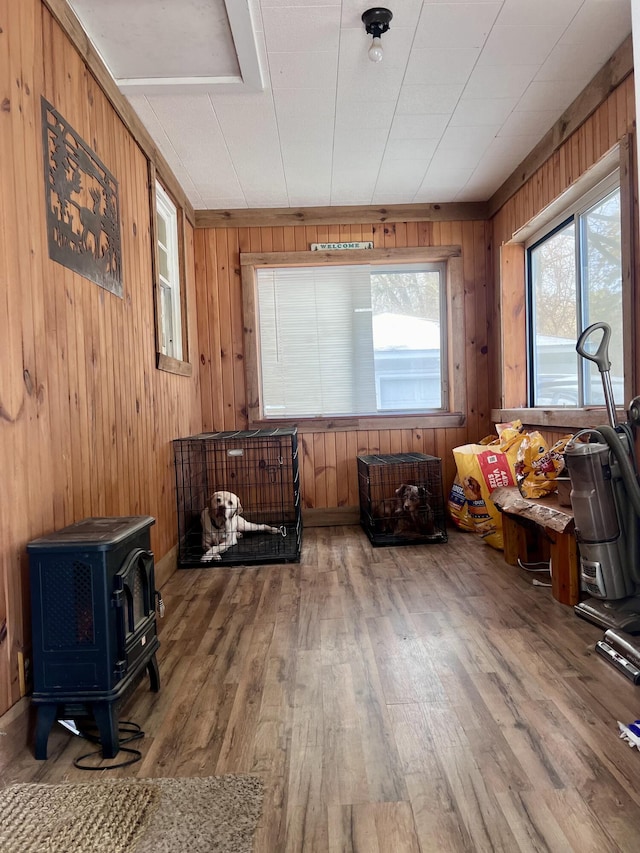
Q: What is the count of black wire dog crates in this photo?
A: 2